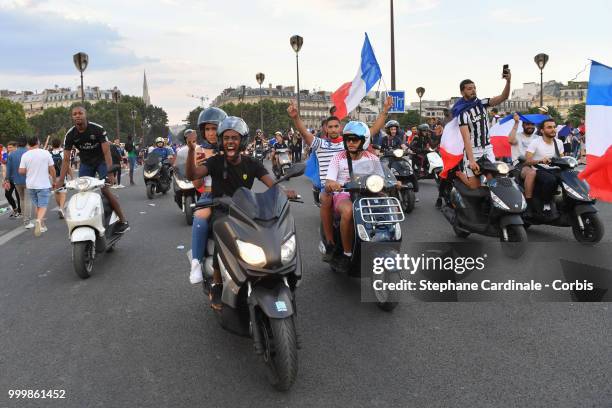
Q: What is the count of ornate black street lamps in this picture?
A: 5